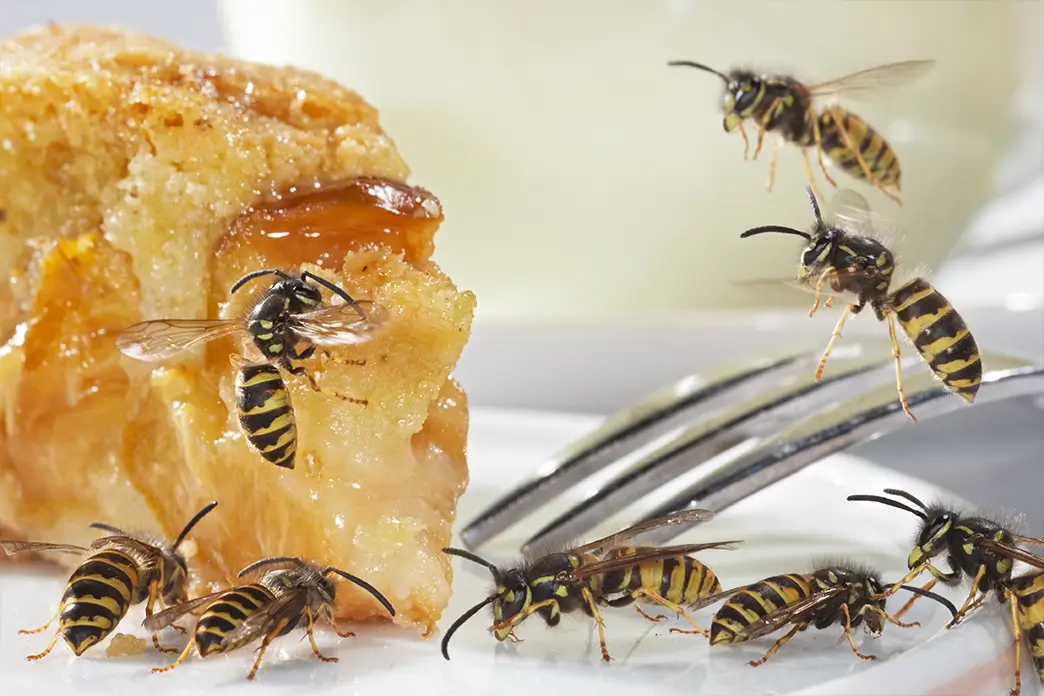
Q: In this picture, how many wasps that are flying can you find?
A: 2